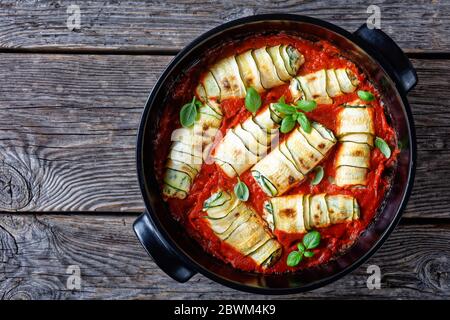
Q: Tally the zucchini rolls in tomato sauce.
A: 8